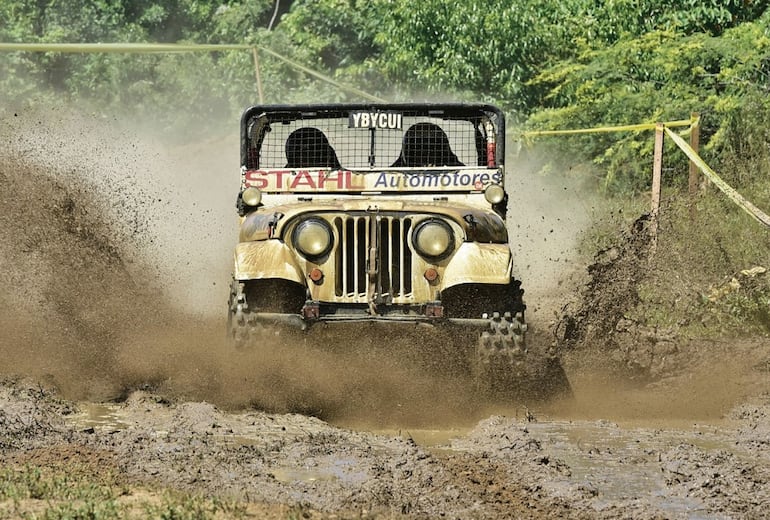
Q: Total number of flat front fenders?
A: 2